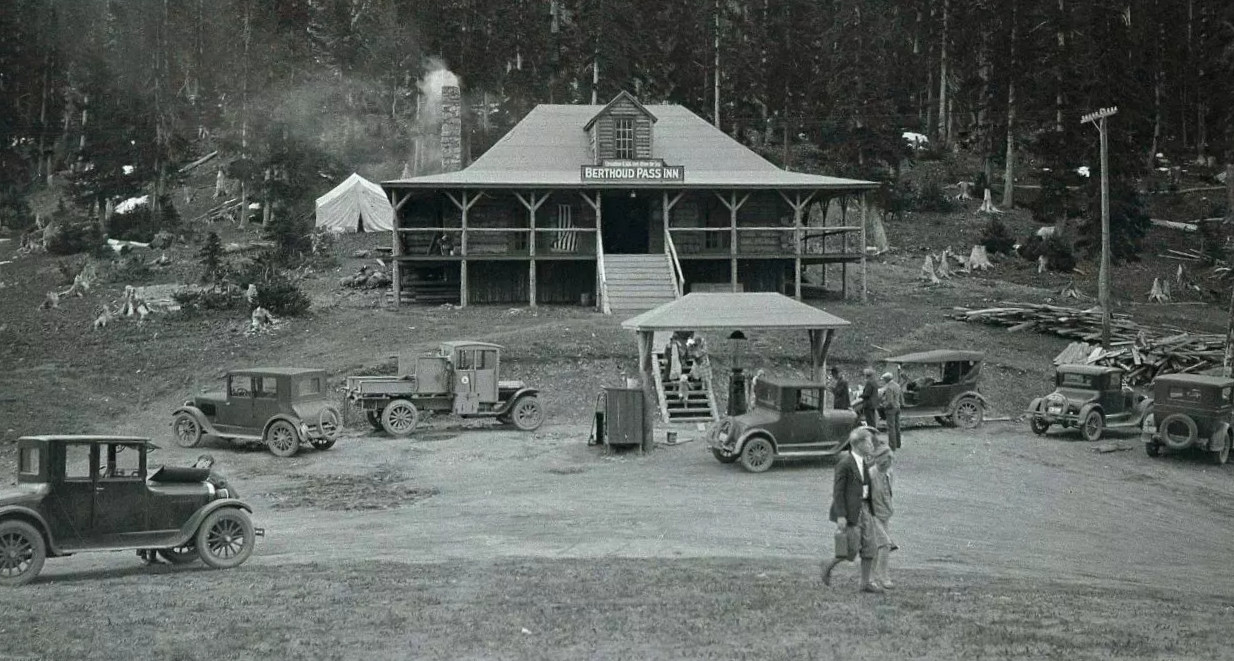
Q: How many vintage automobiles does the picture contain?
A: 7